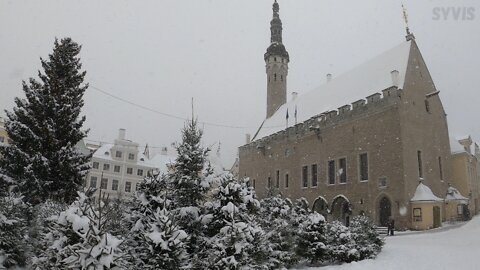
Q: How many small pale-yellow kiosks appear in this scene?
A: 2